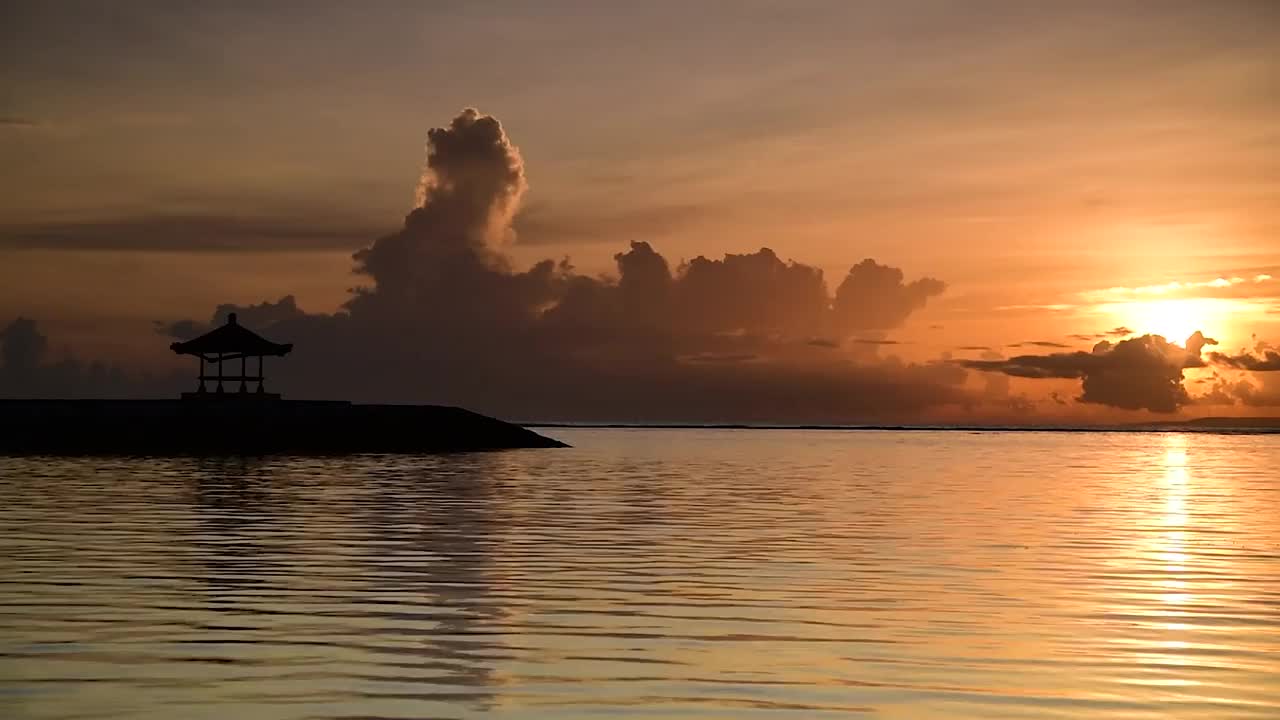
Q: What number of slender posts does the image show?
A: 4